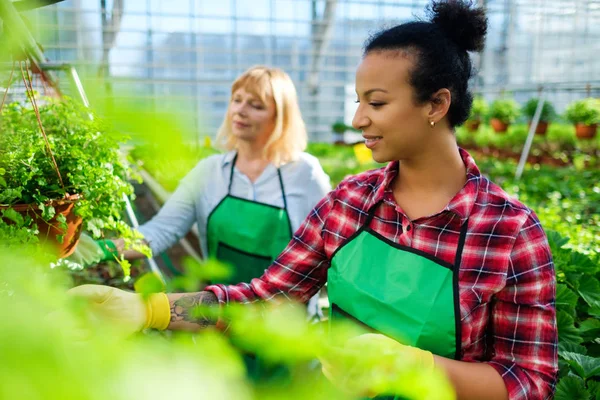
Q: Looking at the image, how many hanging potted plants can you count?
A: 5